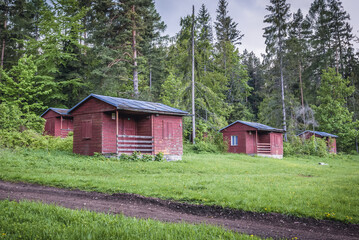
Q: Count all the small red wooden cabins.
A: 4